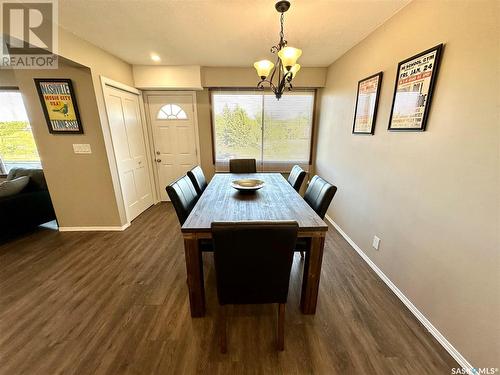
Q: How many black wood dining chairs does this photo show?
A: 6